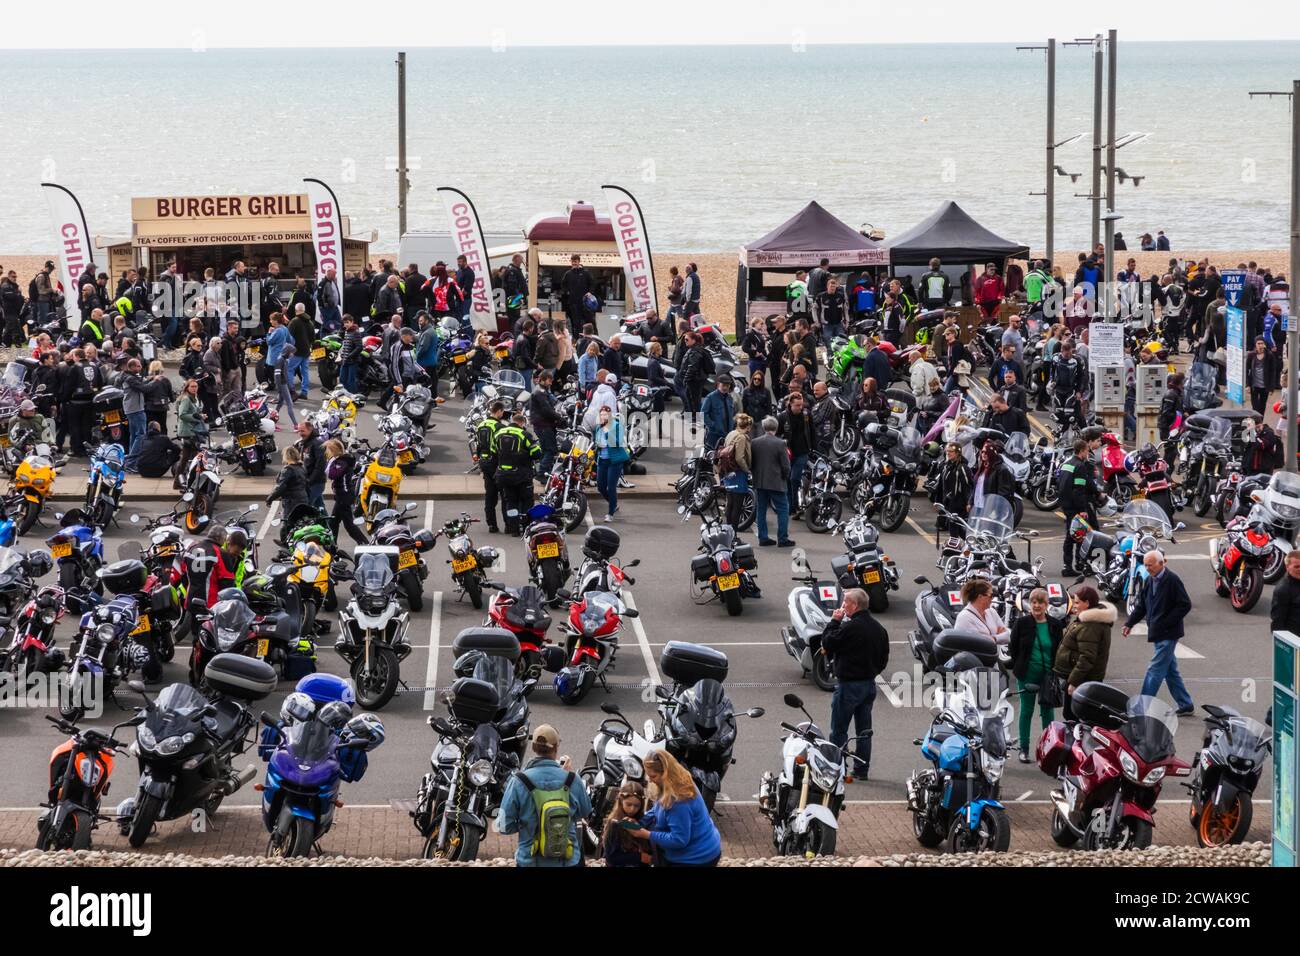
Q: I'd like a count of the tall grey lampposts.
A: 5